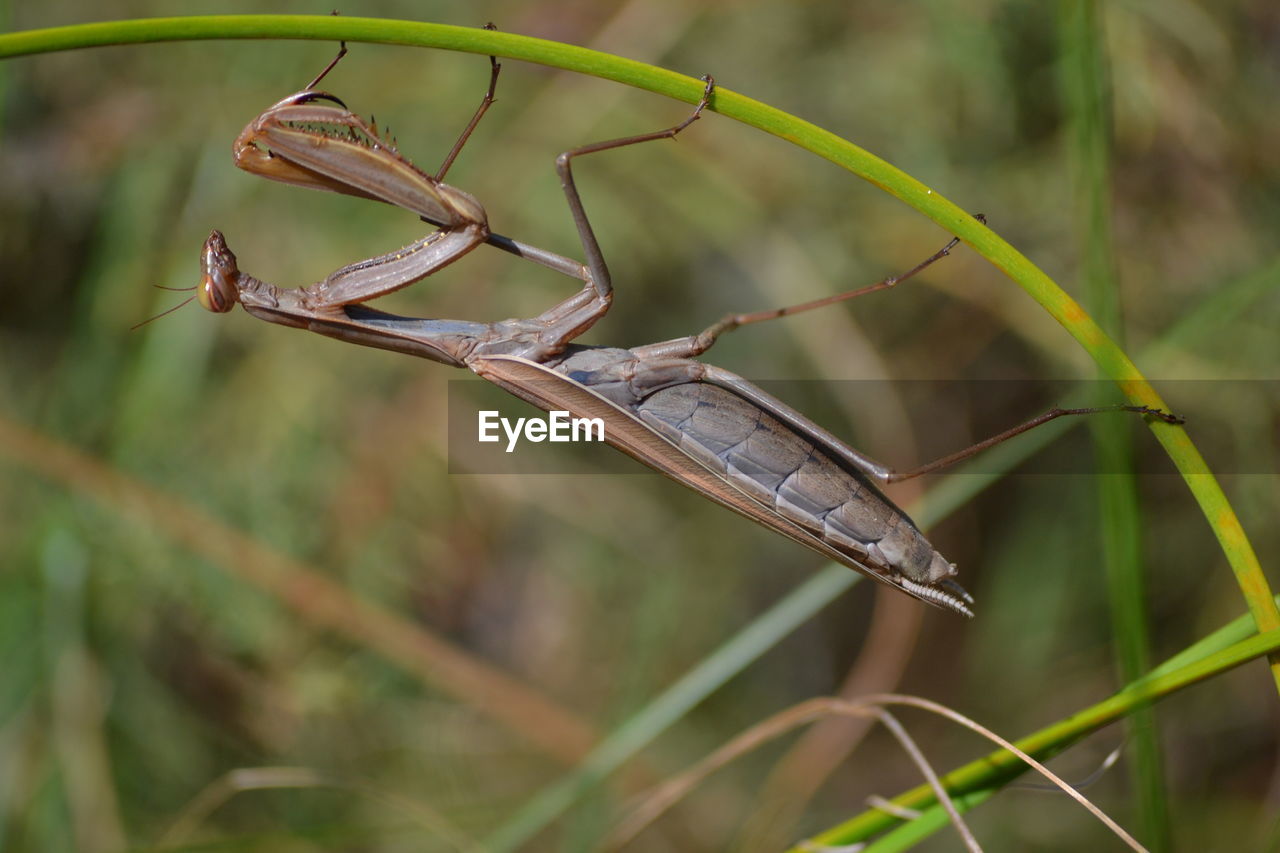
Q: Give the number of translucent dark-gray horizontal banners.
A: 1